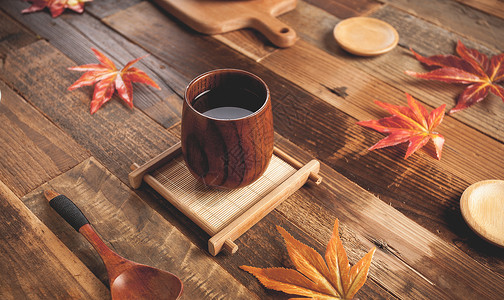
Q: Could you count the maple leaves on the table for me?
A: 5